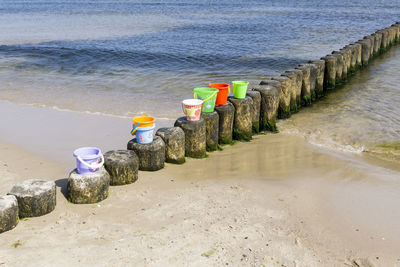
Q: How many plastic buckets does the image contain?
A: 7